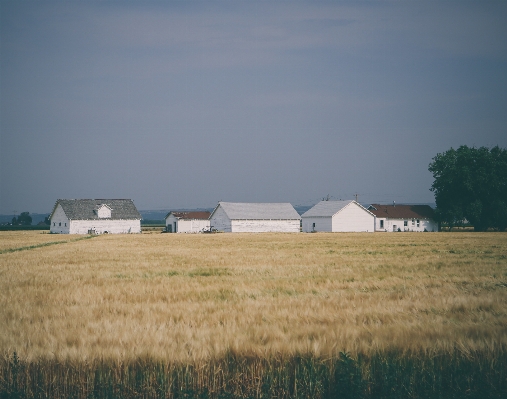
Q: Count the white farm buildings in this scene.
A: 5